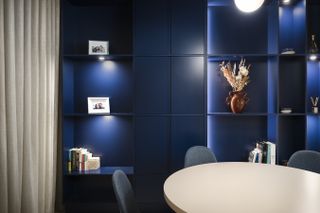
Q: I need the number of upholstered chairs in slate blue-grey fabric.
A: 3